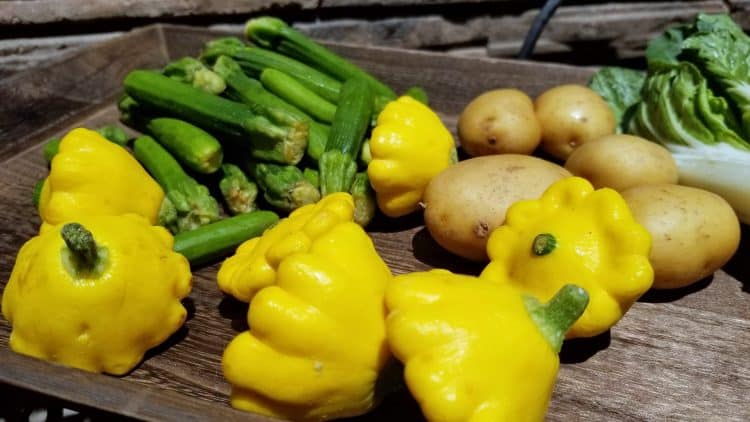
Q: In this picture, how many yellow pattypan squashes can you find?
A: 7